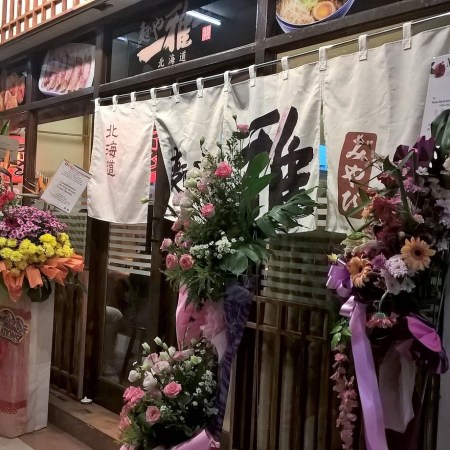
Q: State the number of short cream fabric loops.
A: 12